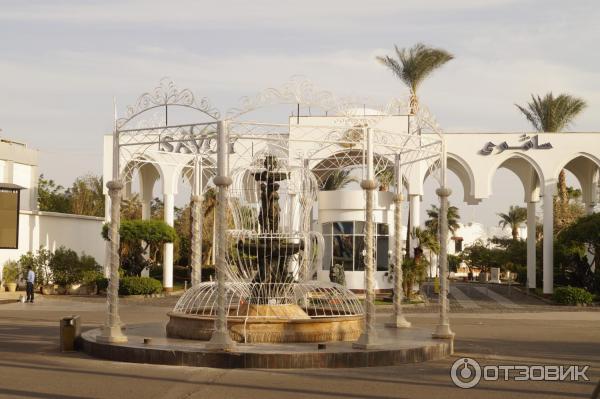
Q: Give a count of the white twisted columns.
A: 6